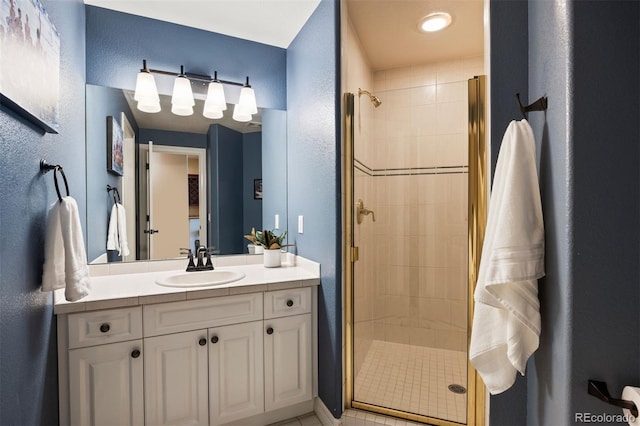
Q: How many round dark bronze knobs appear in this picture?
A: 6